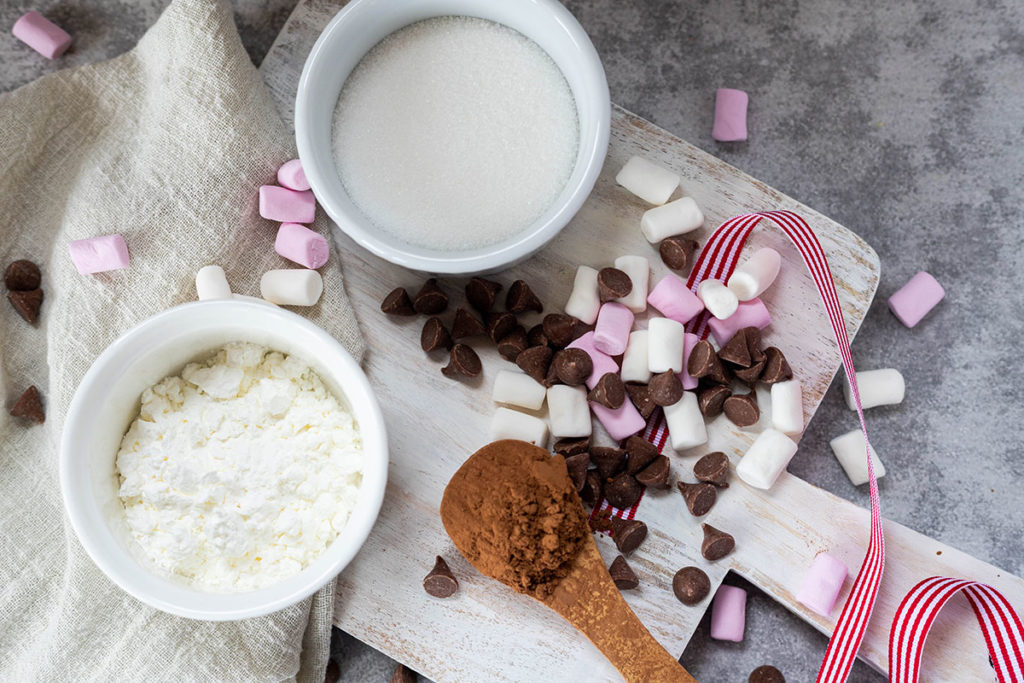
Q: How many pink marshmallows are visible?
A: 15